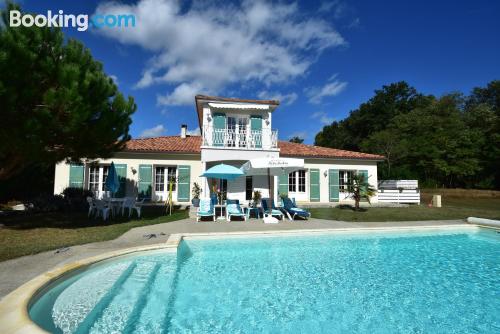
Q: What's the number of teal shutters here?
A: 10